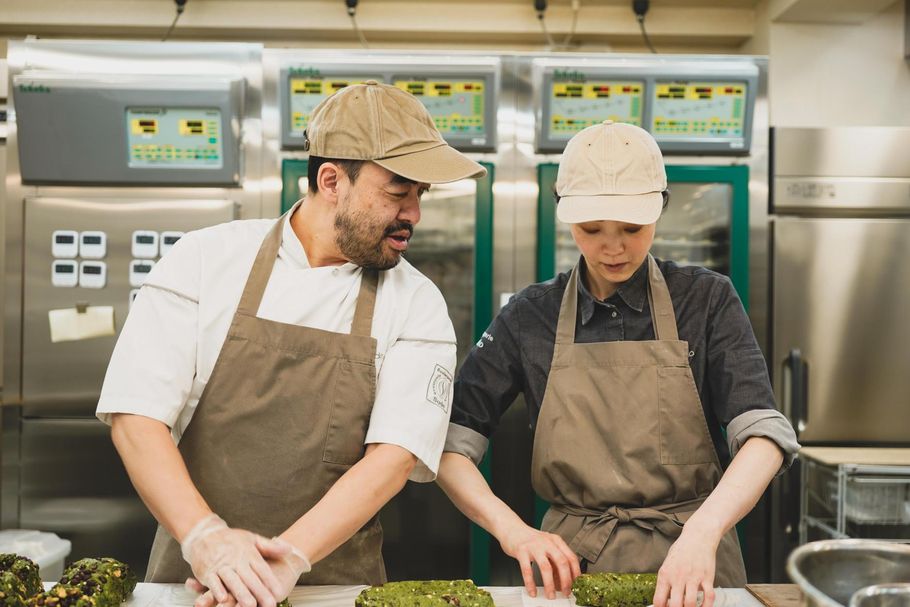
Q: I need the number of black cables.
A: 4